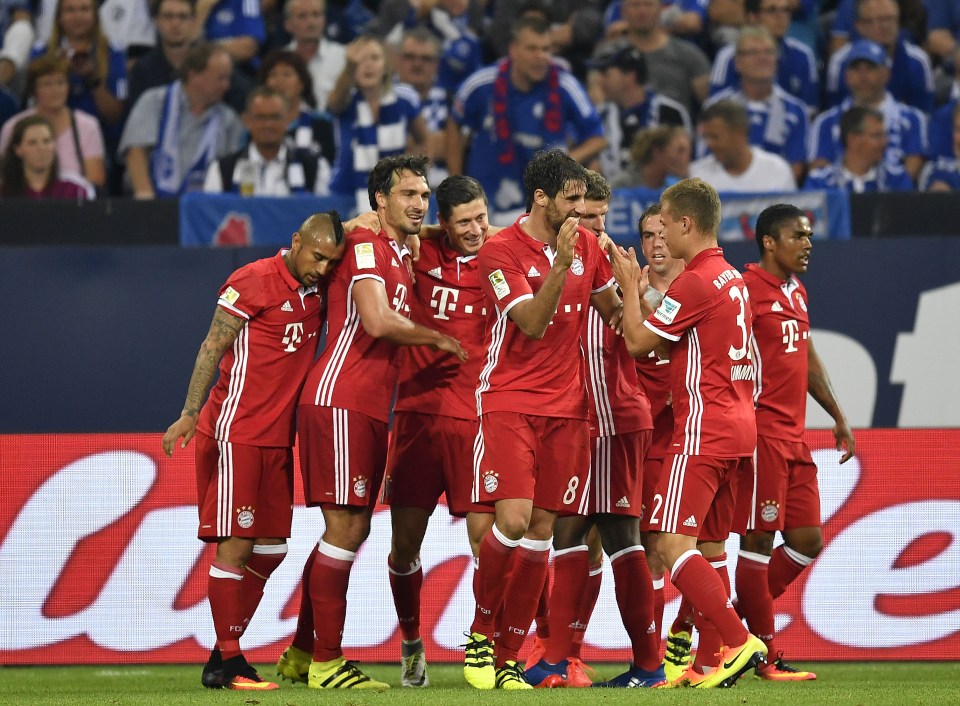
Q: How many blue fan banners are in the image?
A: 2